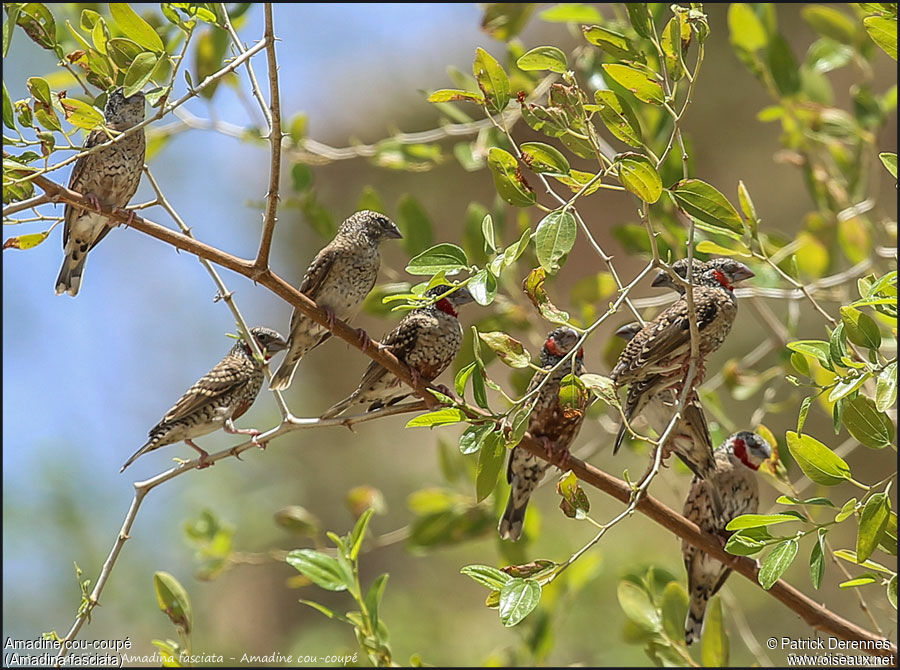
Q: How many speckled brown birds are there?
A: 9